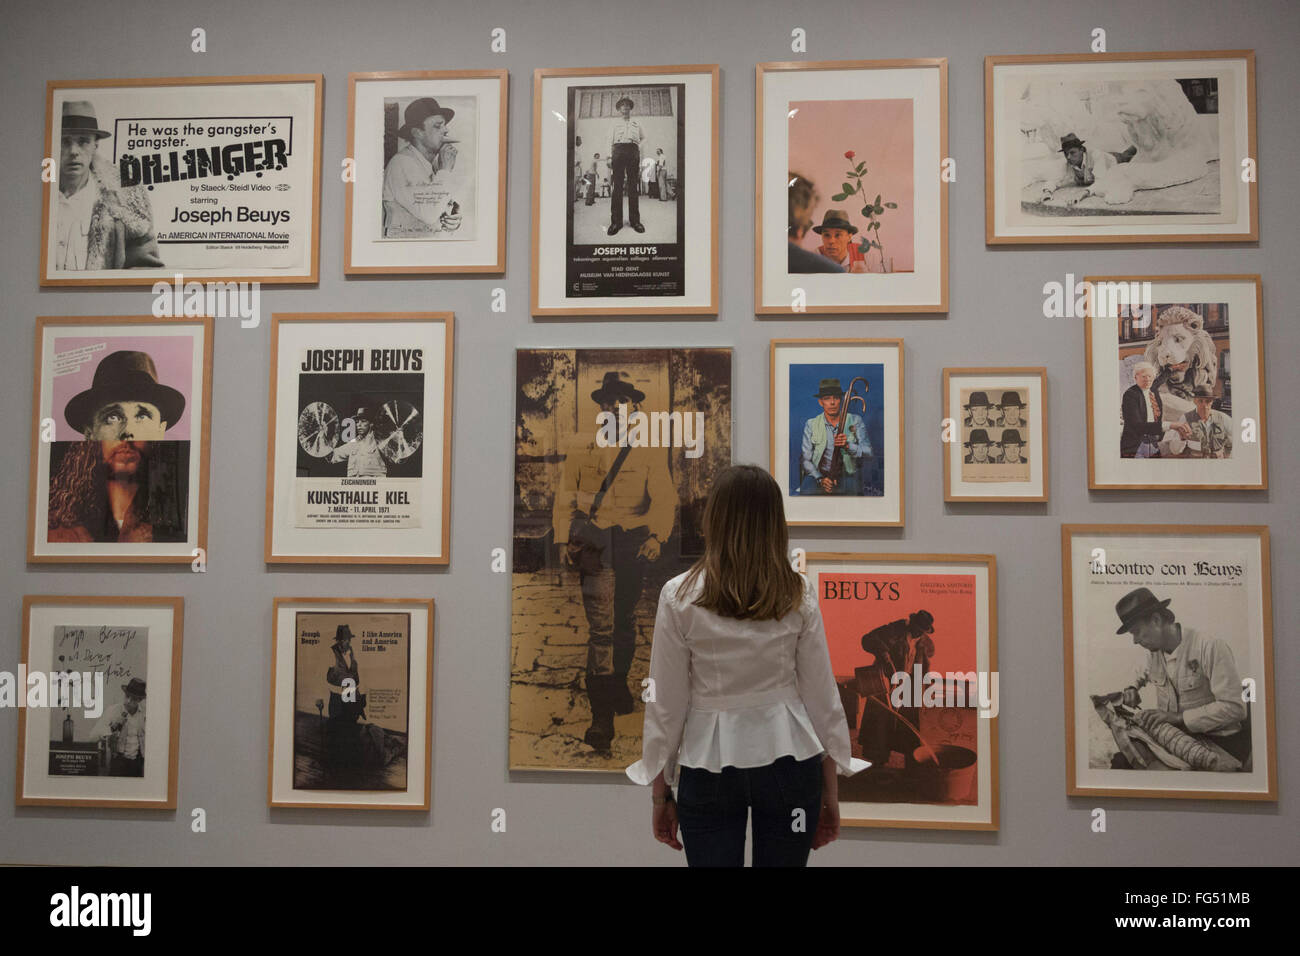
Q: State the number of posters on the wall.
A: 15